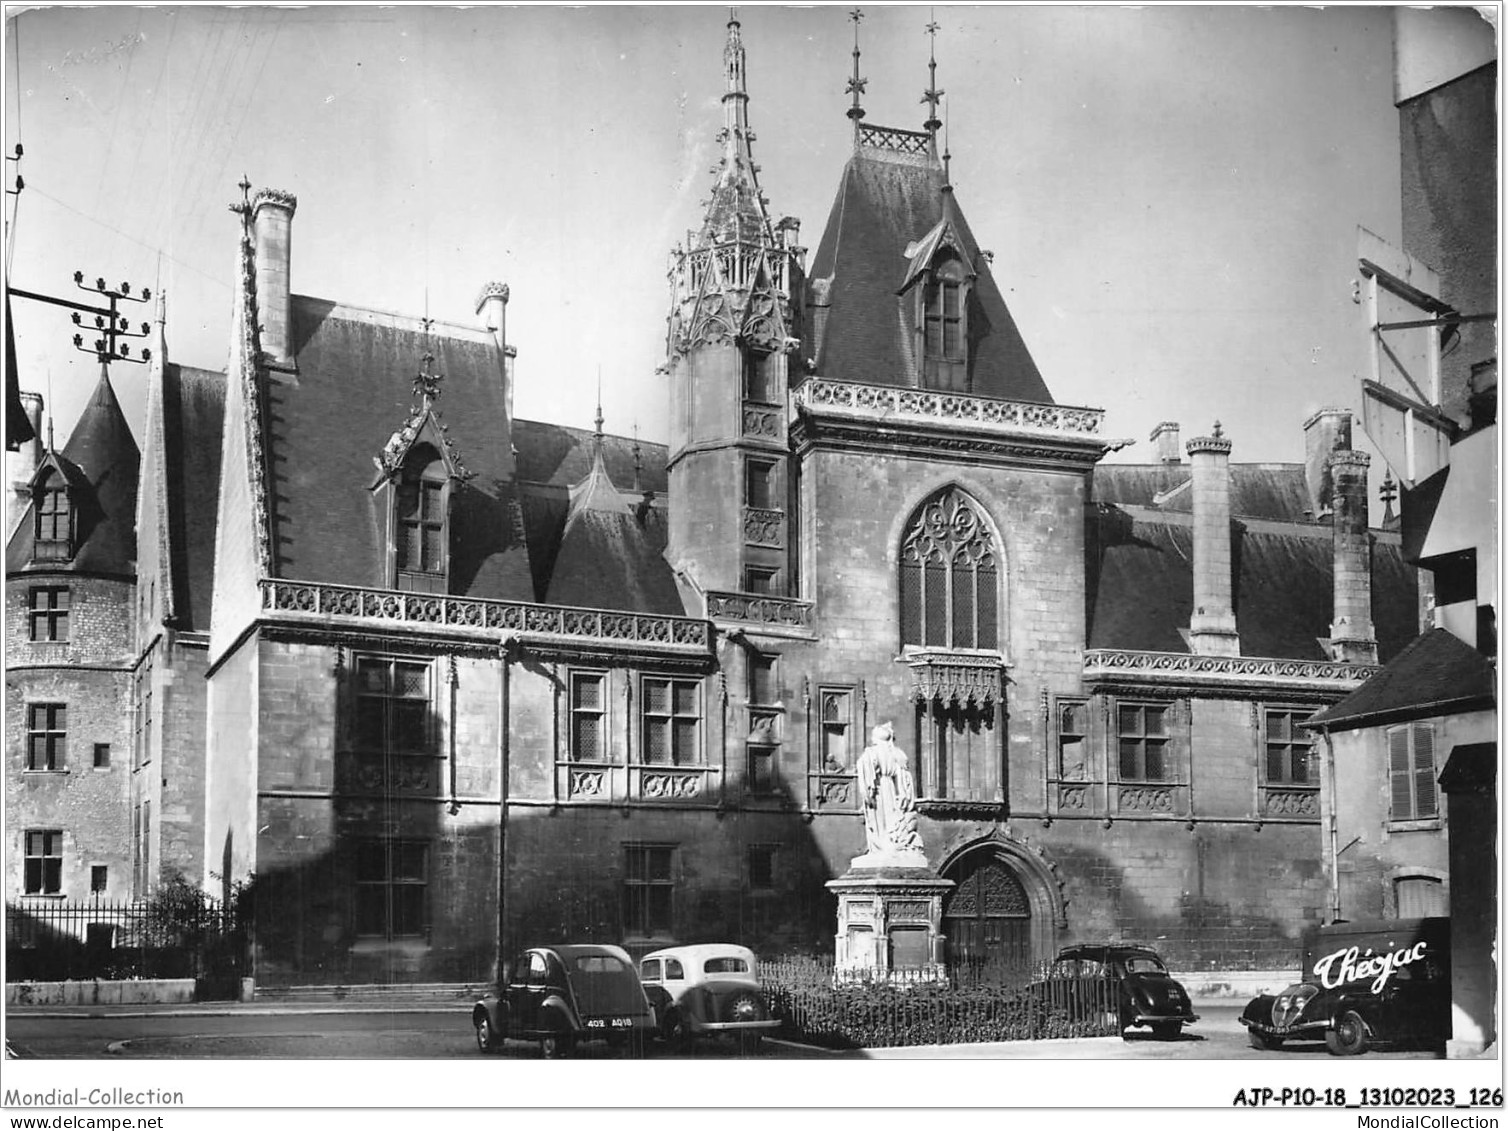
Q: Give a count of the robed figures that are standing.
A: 1